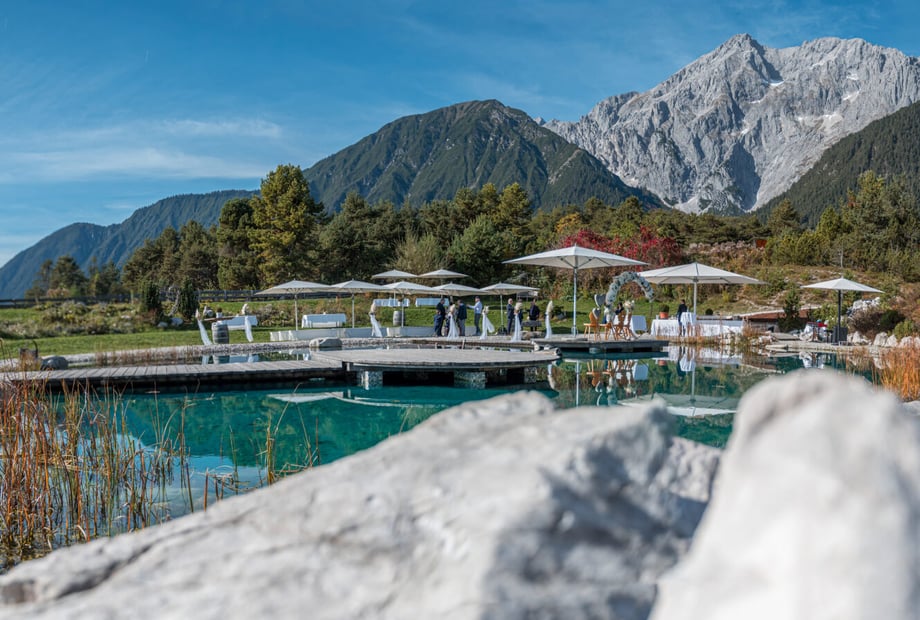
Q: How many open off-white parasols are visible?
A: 10